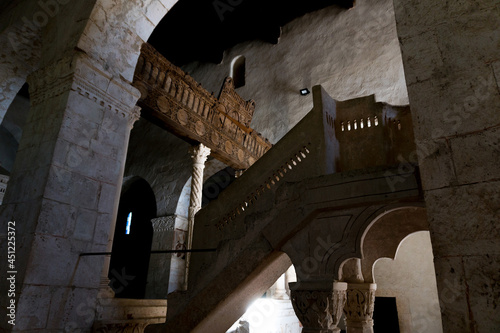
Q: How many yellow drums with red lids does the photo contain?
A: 0